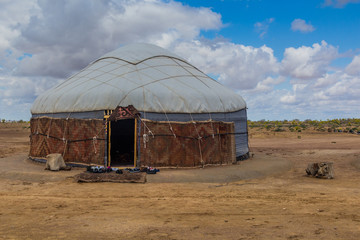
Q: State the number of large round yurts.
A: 1